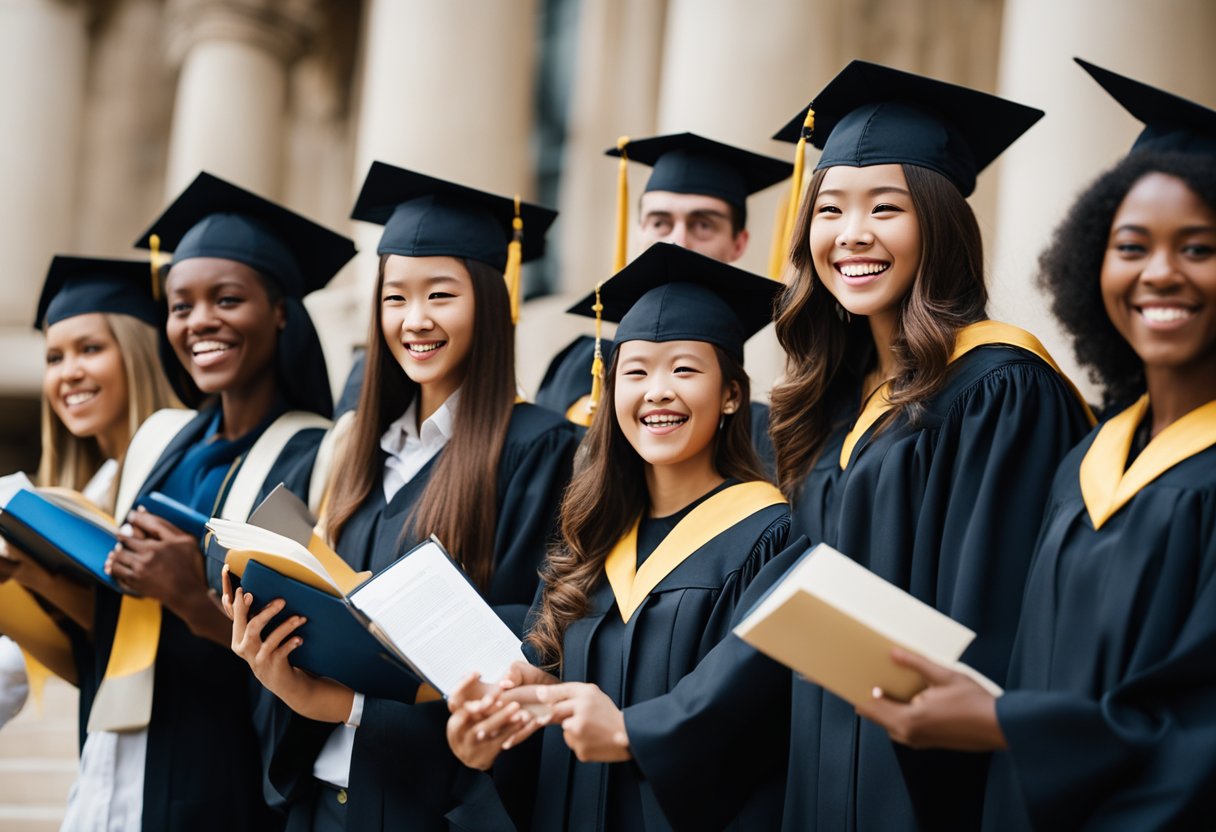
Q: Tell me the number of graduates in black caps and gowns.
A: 7